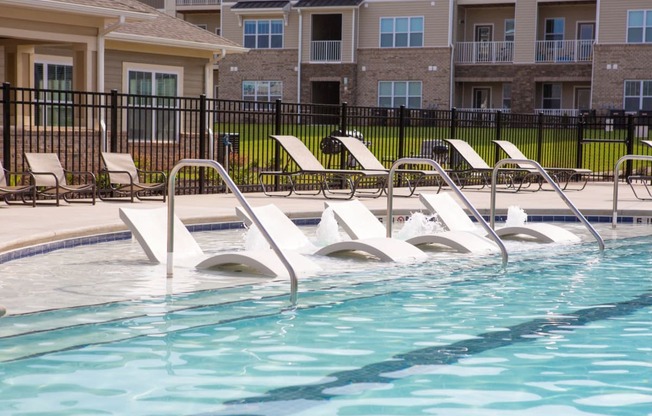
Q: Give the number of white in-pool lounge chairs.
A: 4